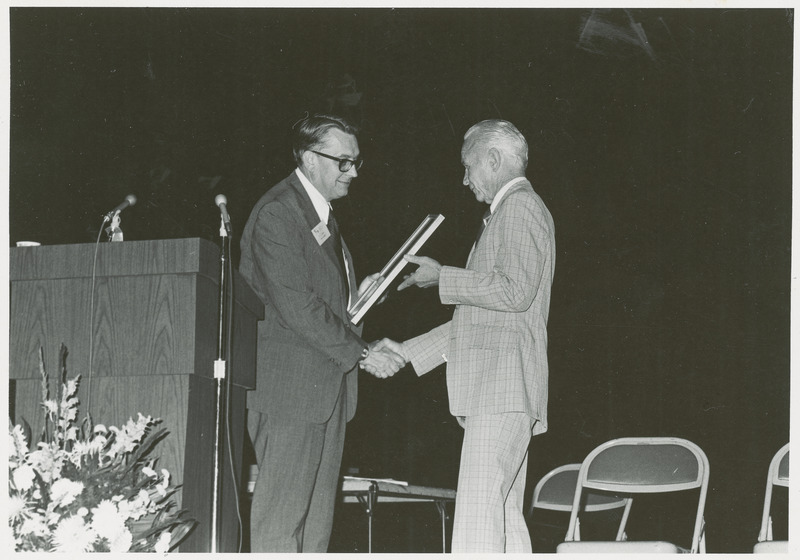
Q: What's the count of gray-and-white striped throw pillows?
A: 0